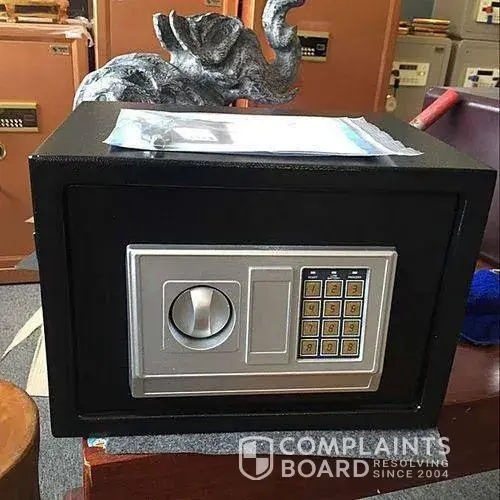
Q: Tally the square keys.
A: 12